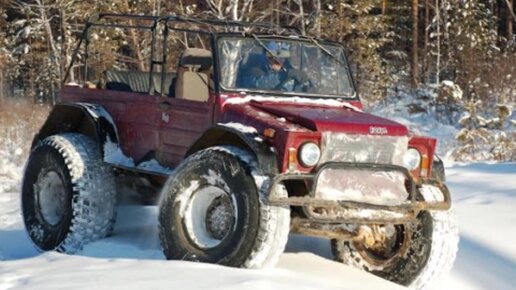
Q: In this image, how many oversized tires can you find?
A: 3